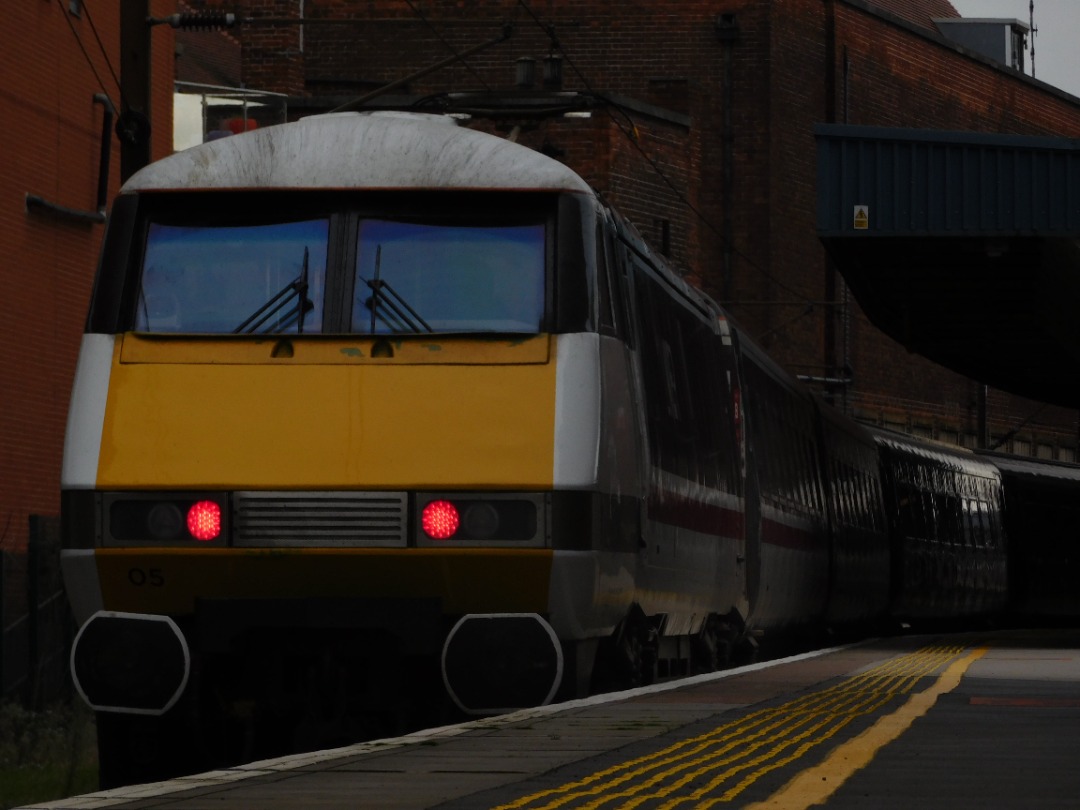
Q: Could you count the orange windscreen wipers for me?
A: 0